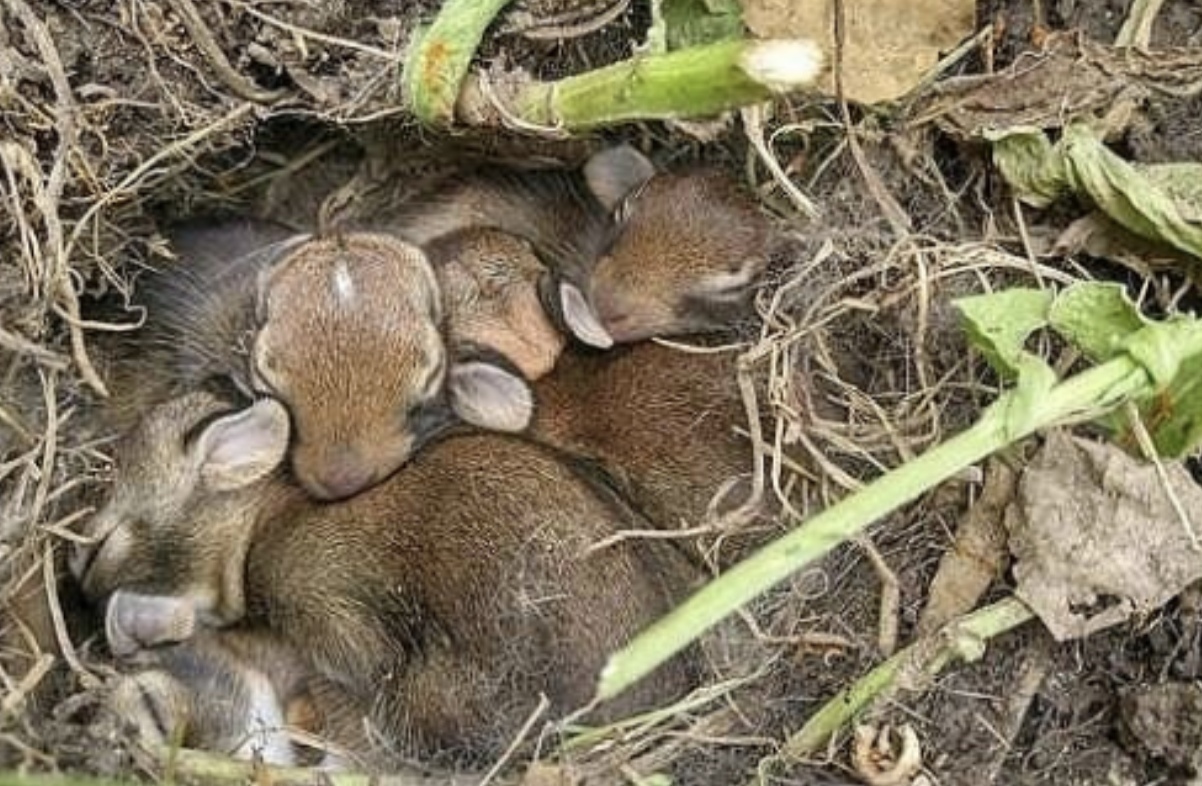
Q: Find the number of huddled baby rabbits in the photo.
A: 5